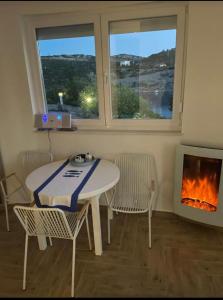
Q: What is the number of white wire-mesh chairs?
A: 3